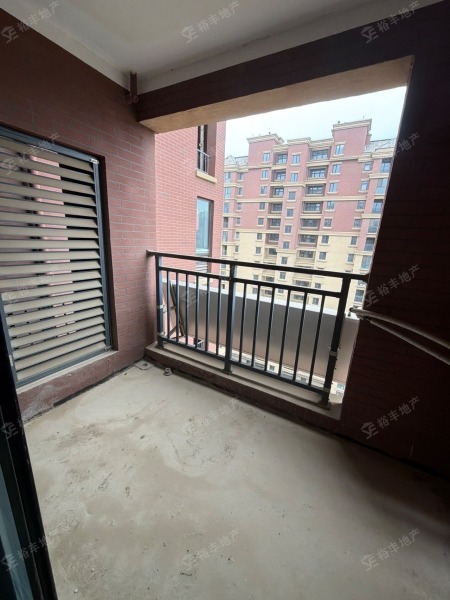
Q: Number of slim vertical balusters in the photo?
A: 12